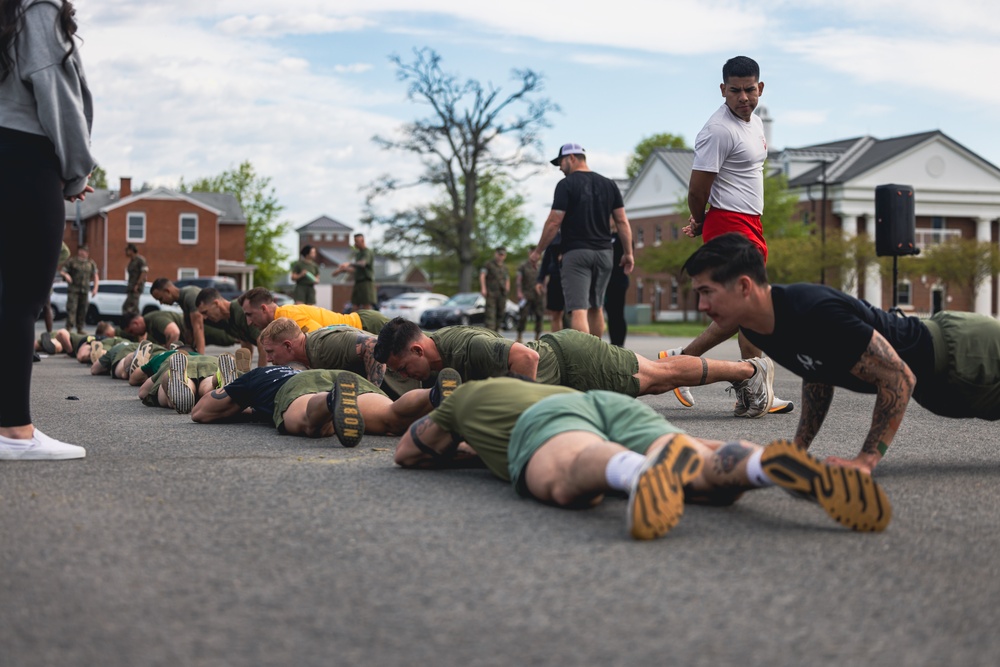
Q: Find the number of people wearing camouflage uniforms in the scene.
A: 4